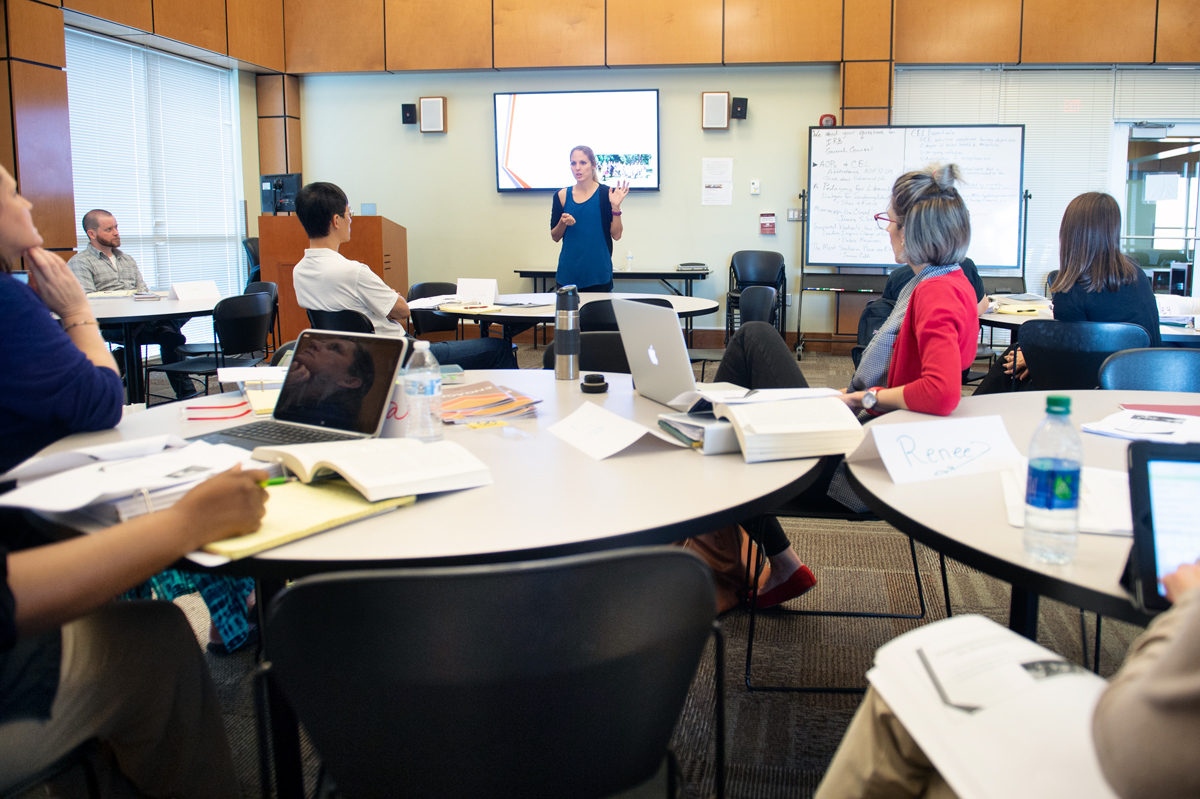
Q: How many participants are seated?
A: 8